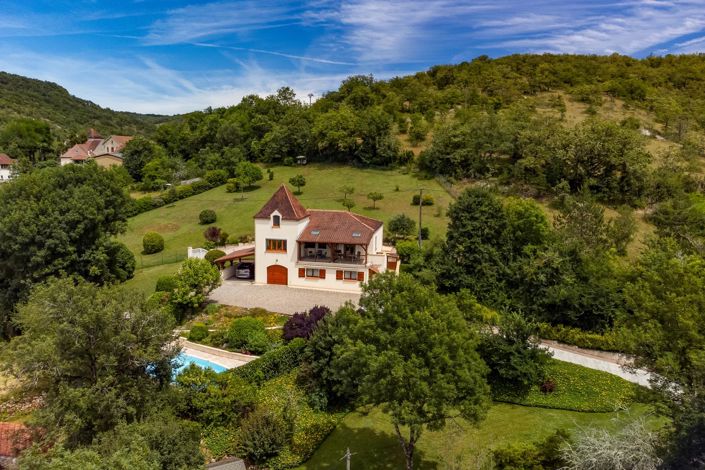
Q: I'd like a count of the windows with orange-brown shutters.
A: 2